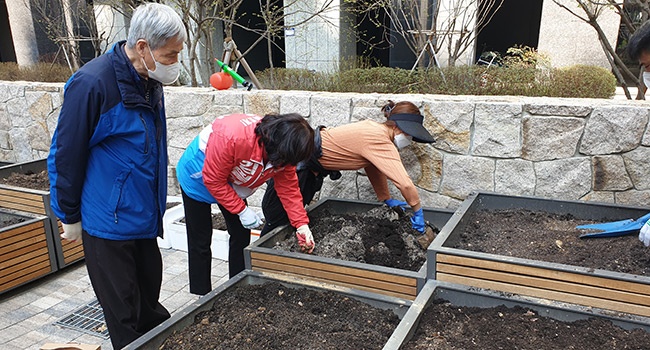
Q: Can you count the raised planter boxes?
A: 6